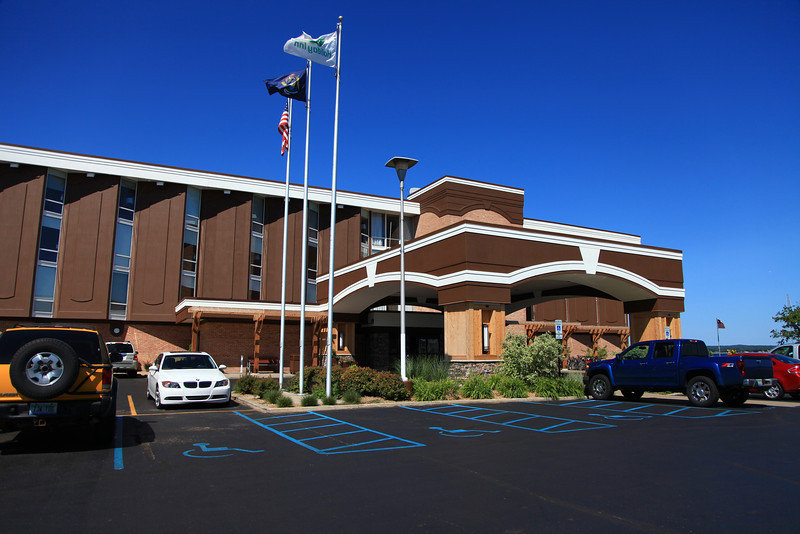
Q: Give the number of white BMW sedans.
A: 1